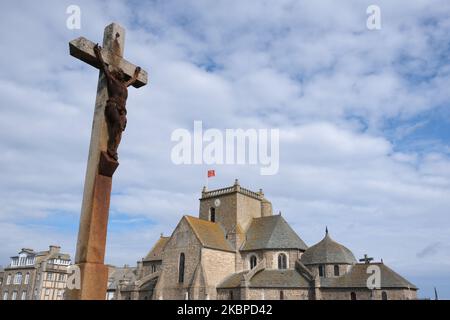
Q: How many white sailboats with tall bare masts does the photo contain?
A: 0